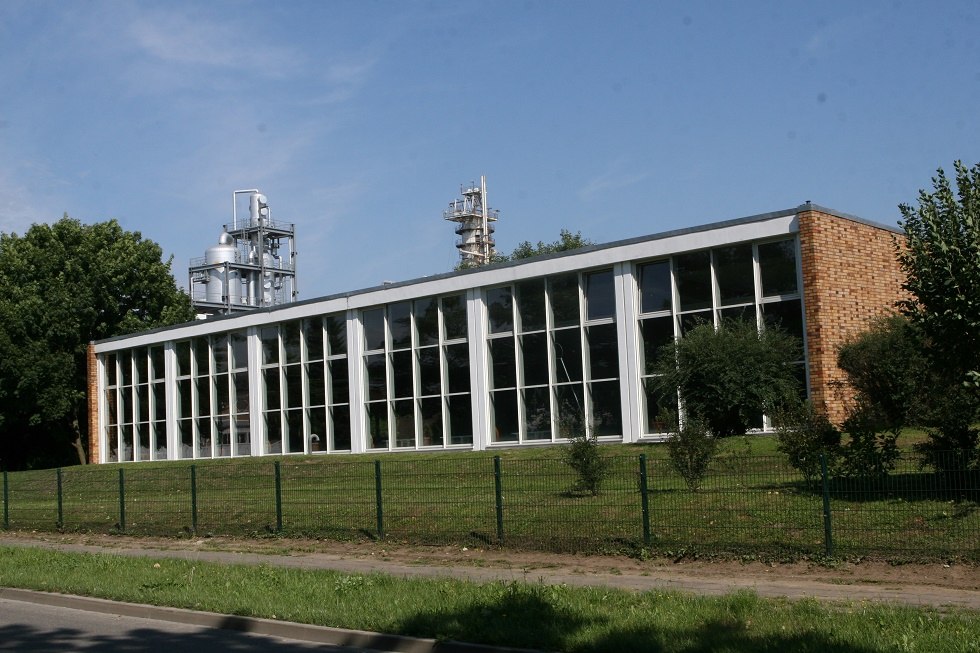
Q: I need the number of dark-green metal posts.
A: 9